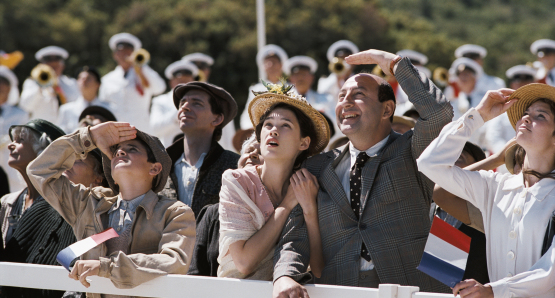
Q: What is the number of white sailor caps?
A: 14